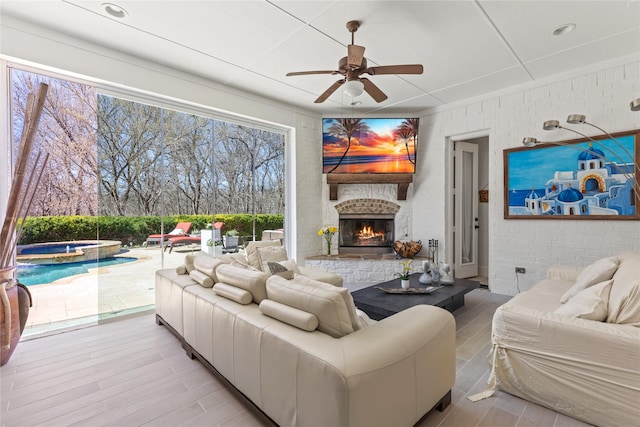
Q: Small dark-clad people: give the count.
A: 0